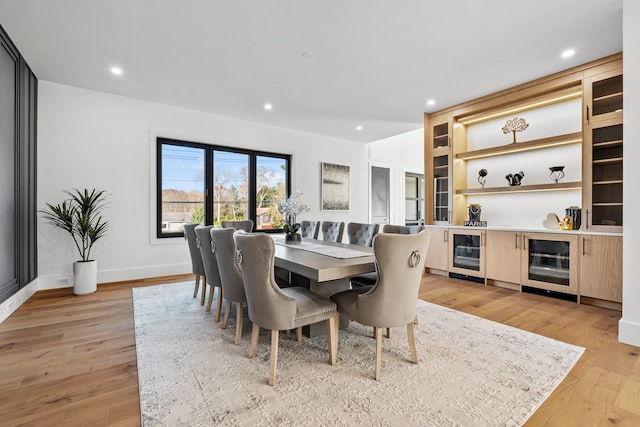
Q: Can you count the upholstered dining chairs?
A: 10